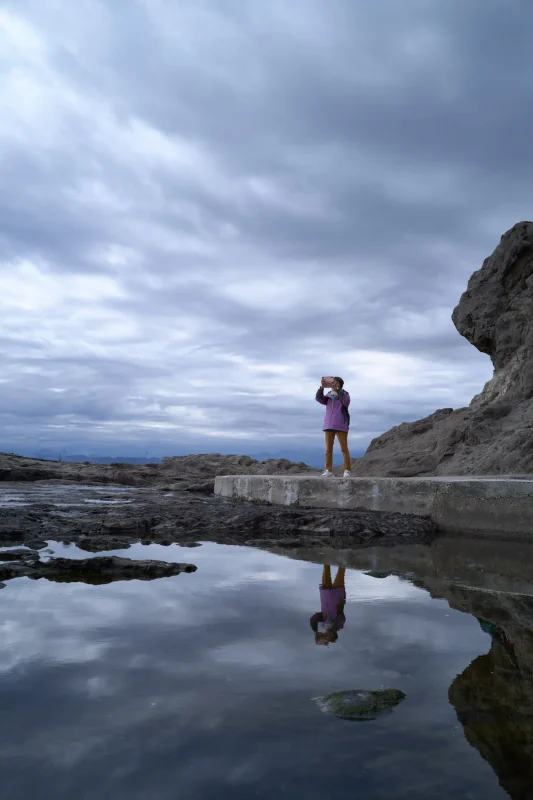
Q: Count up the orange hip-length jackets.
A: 0